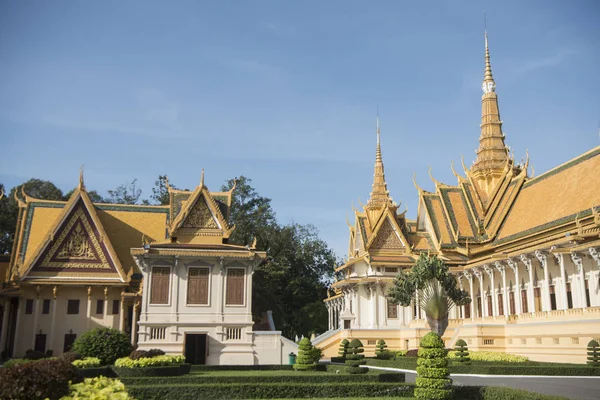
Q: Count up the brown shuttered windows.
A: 3